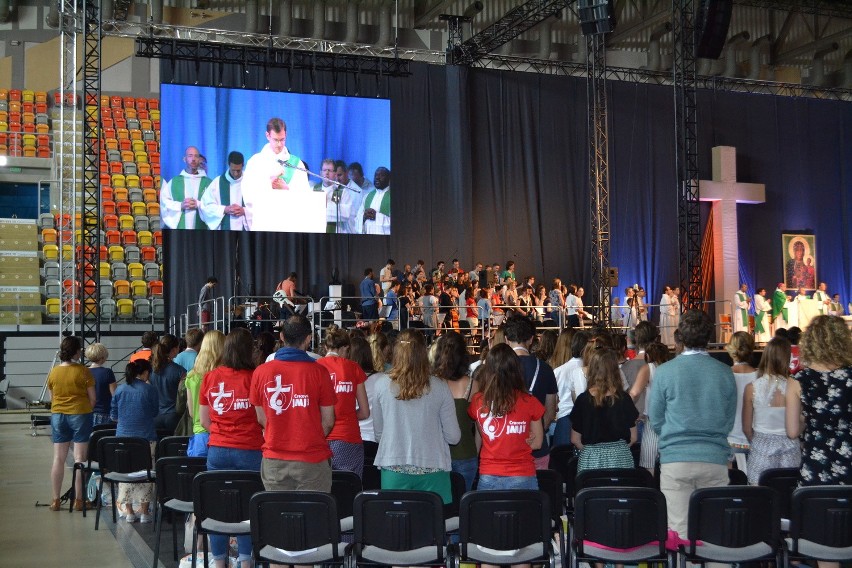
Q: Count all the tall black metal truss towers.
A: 3